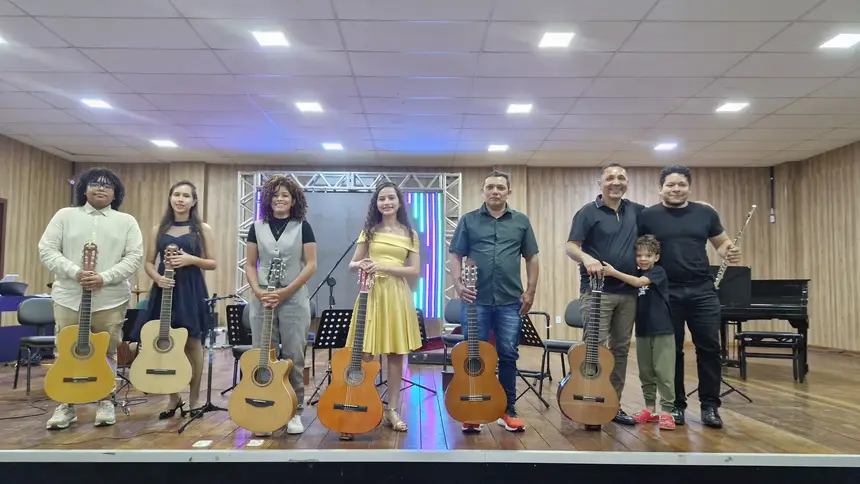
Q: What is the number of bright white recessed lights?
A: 12